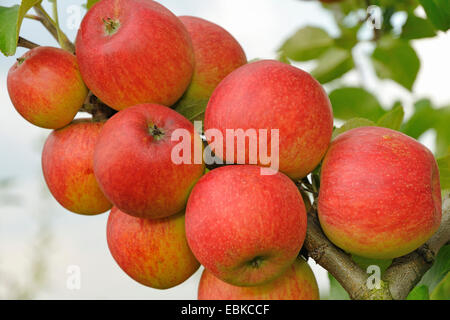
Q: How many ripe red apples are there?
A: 10